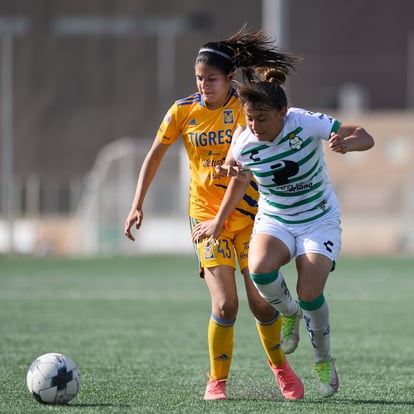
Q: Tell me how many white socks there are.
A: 2